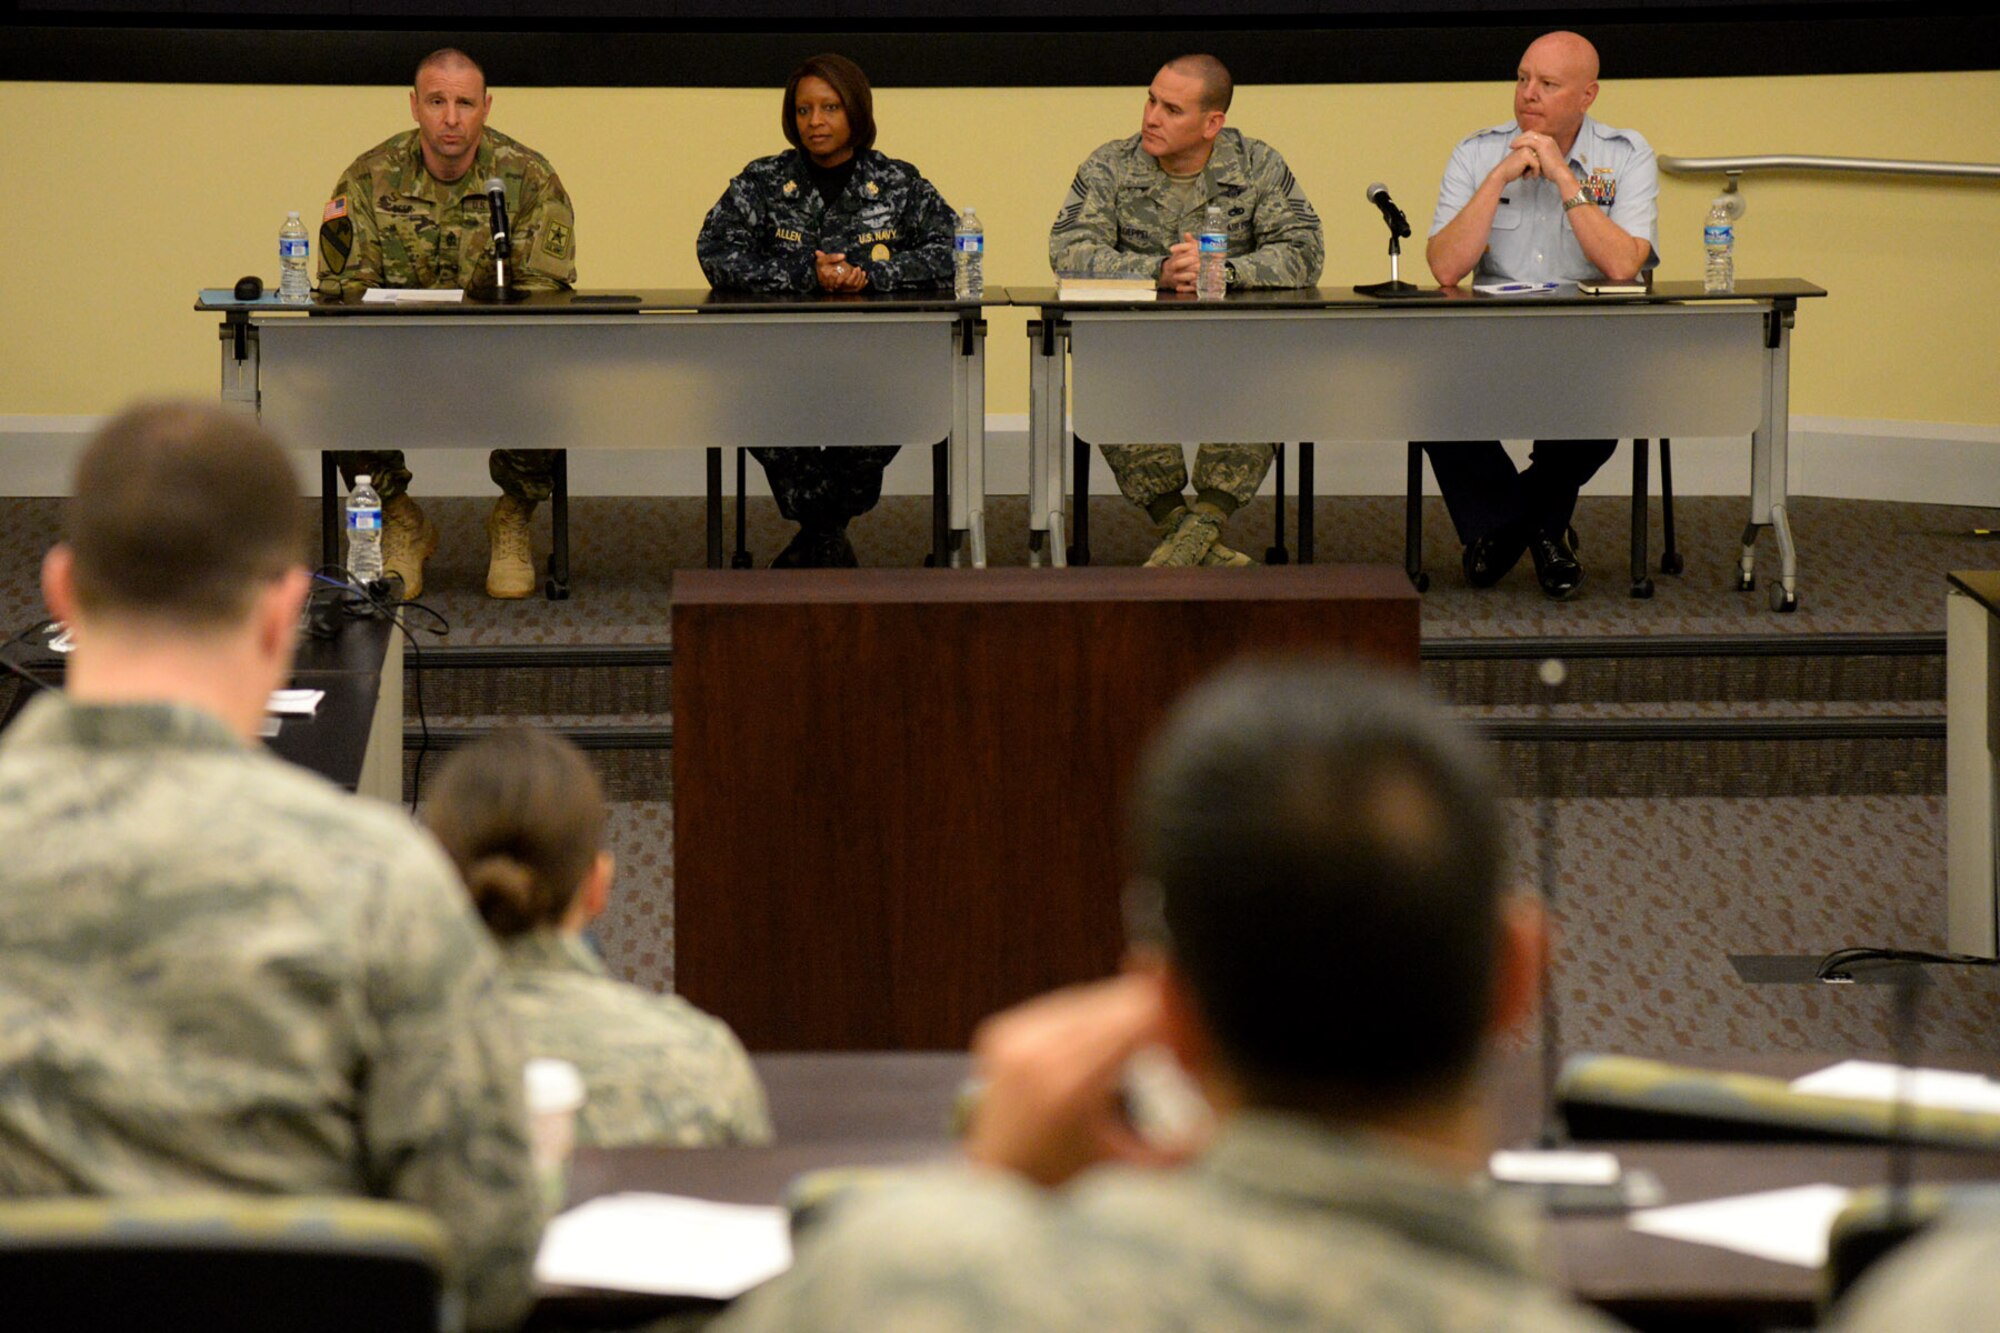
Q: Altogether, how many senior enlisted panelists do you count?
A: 4